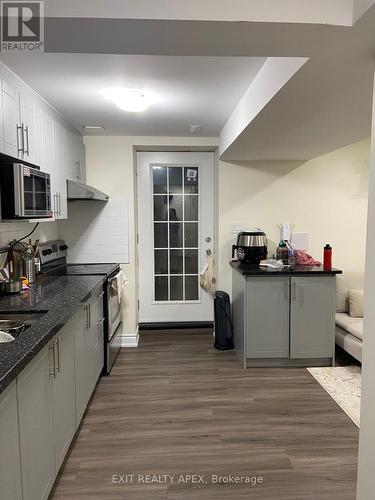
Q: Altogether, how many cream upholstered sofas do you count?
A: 1